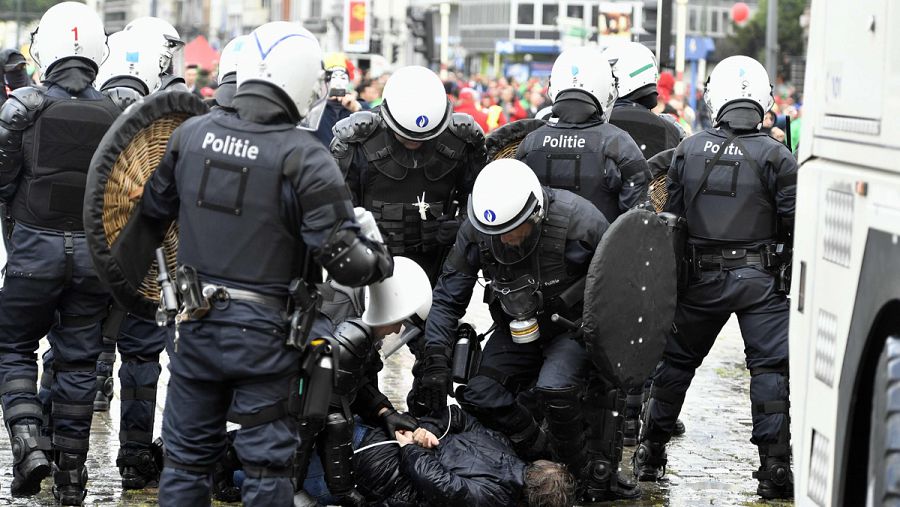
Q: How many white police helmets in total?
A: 11